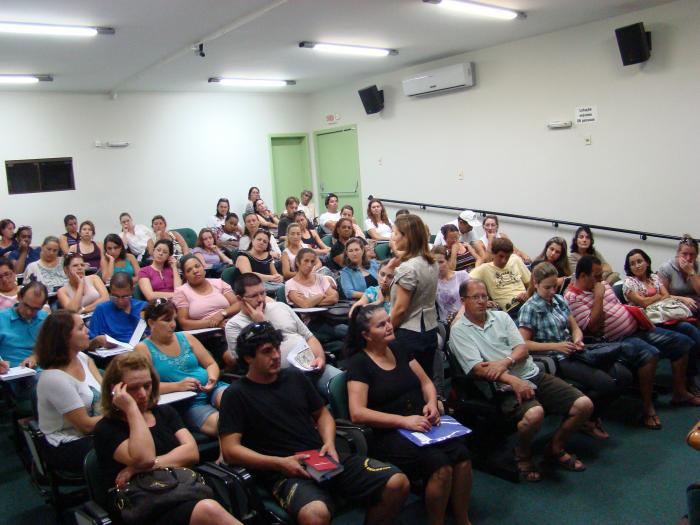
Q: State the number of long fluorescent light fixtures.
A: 5